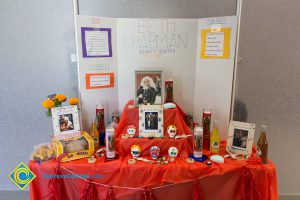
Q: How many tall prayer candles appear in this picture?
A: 5